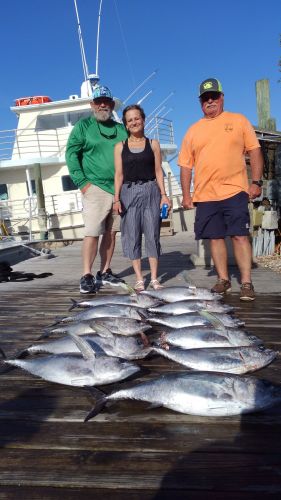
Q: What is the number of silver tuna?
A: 11